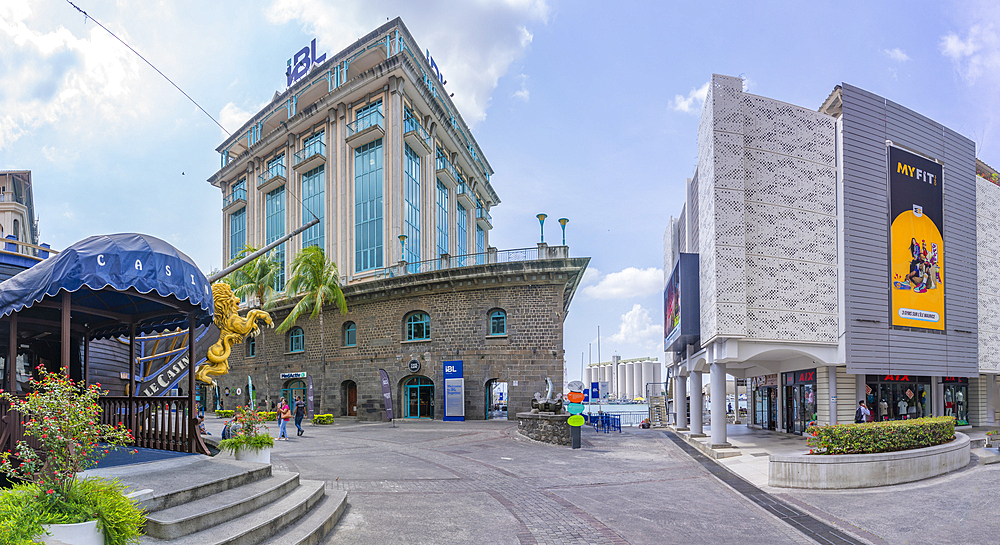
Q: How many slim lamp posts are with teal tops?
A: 3